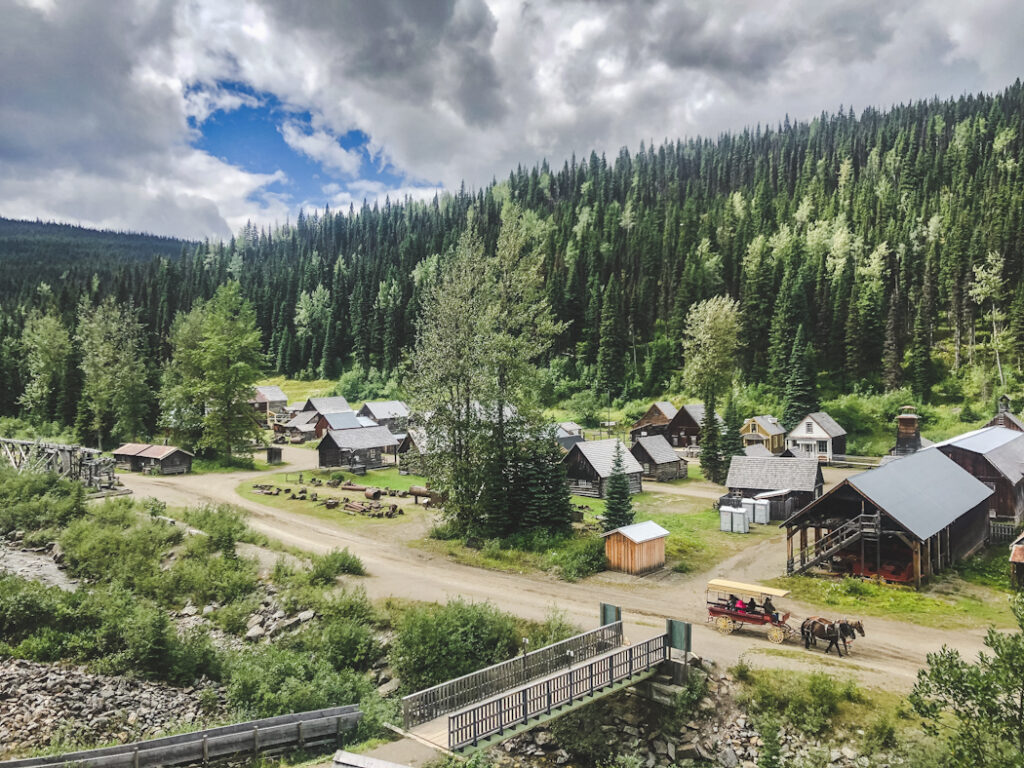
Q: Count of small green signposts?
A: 2